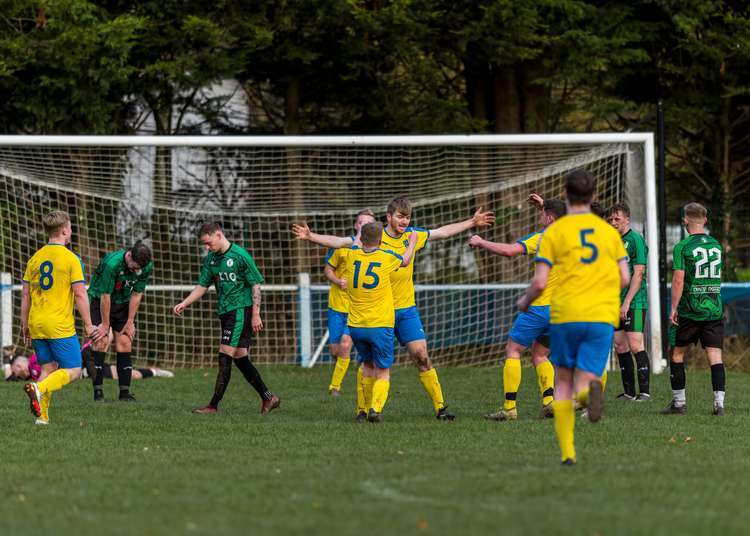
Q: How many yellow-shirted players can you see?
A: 6